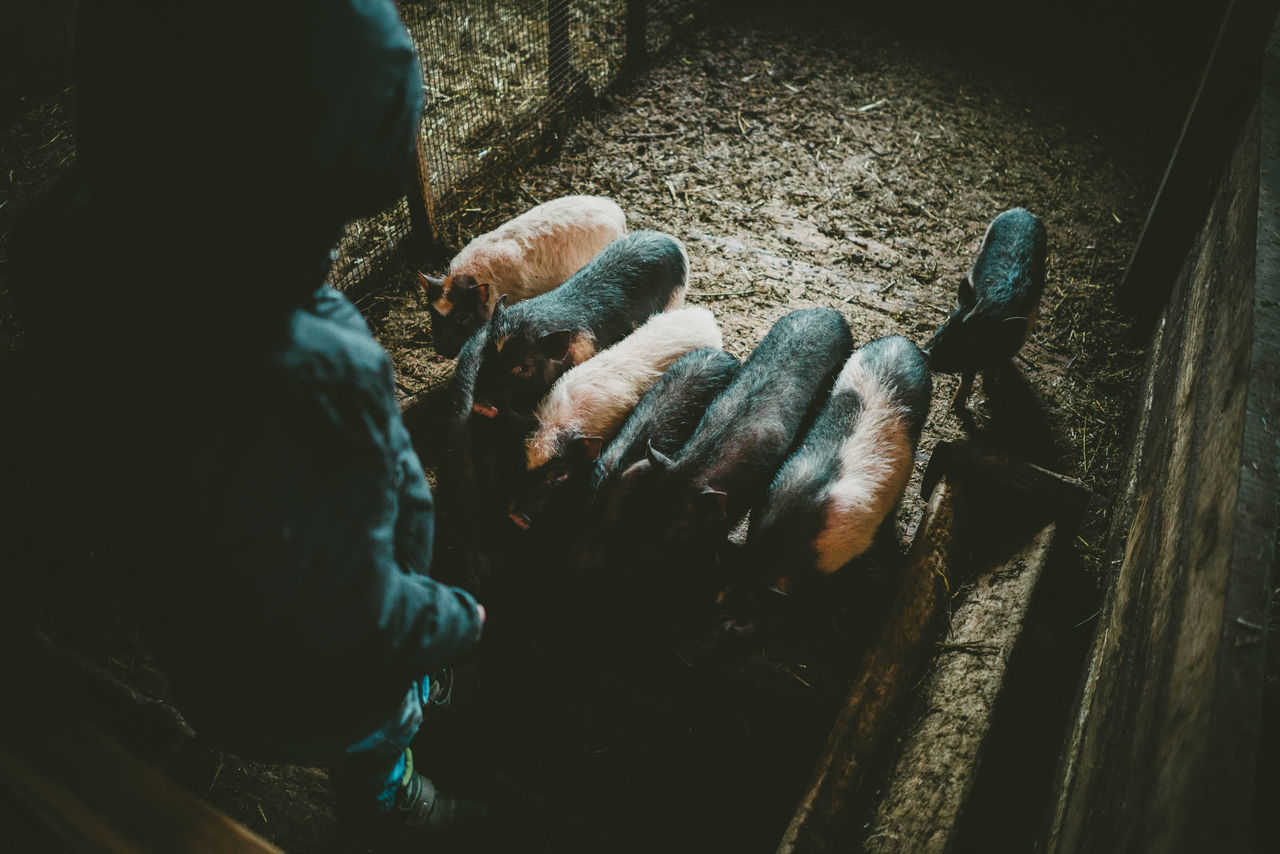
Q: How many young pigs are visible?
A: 8